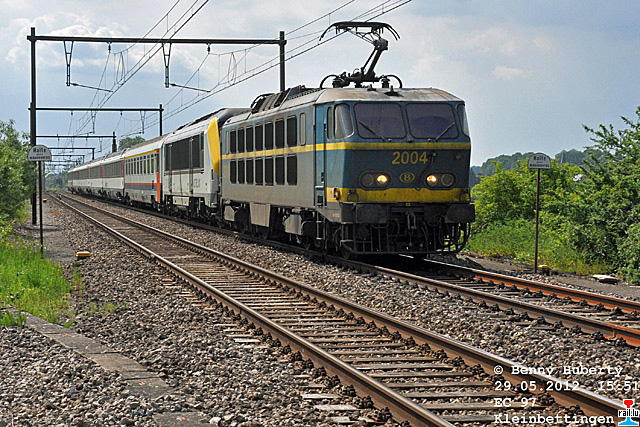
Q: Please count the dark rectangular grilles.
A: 14